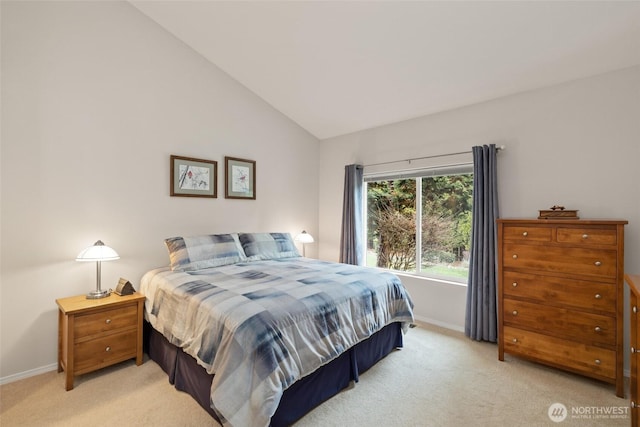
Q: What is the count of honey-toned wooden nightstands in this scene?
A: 1